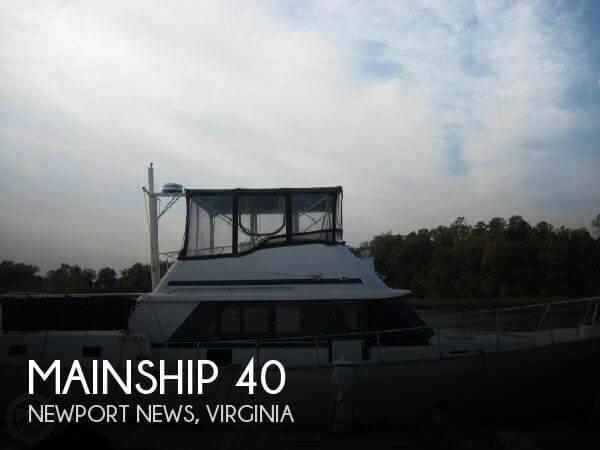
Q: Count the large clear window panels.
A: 3